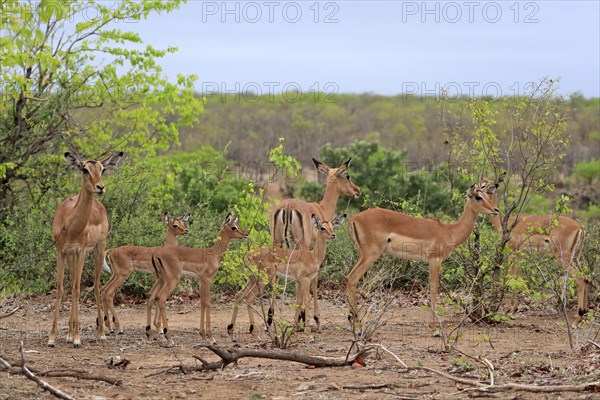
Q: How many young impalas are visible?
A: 3